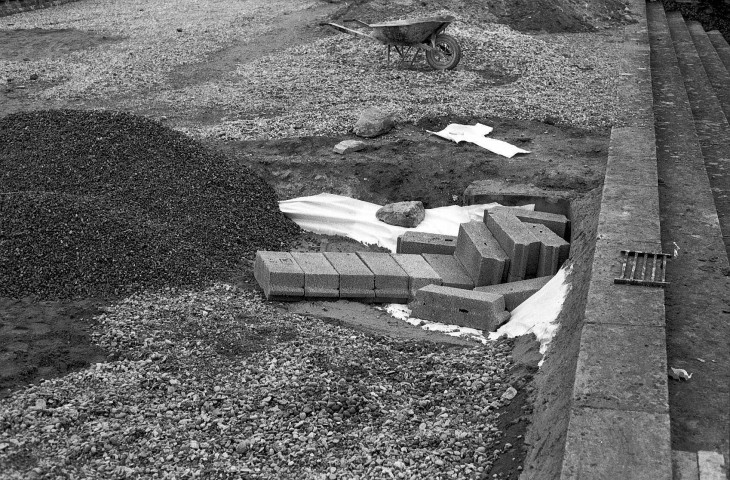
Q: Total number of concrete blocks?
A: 13